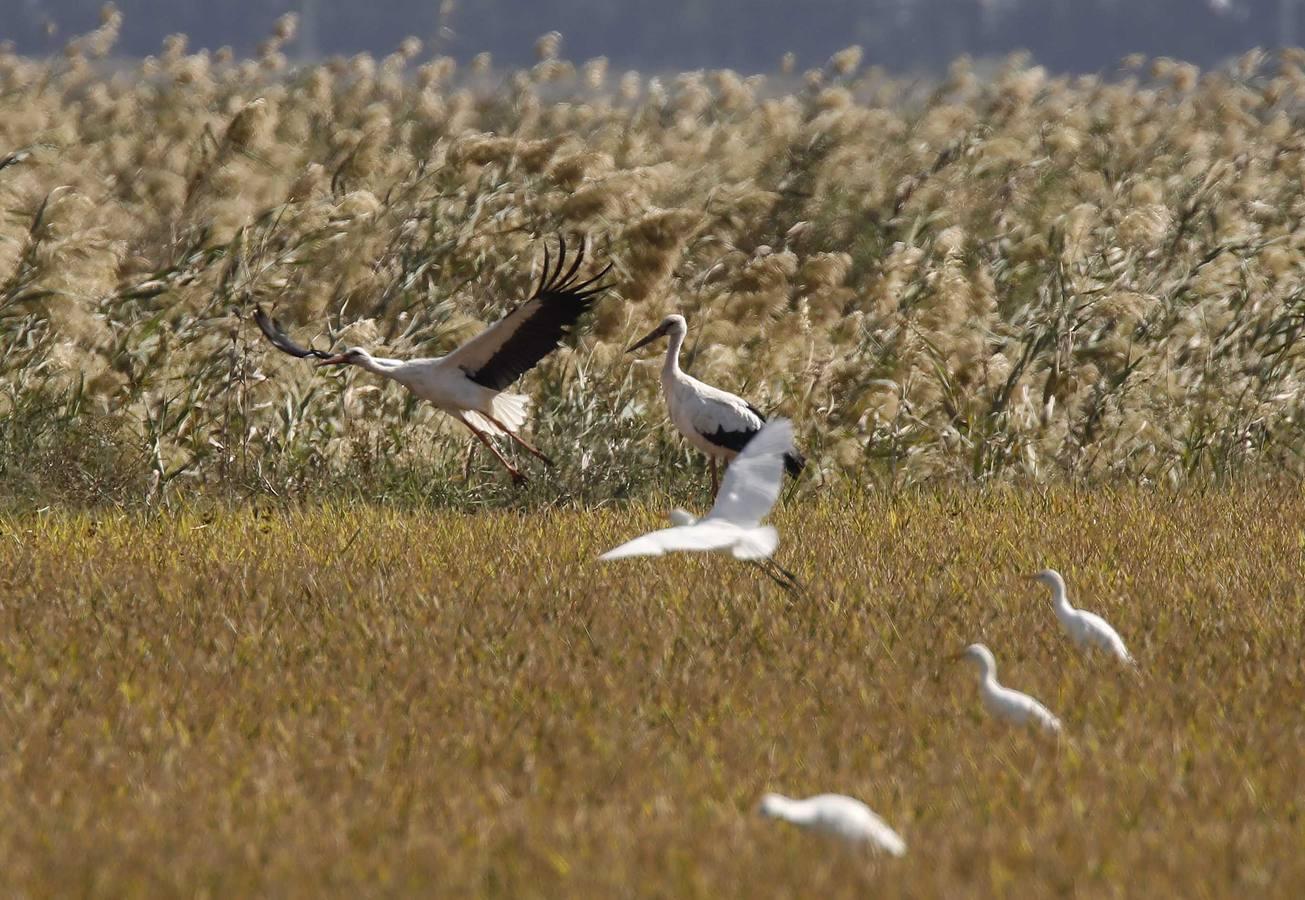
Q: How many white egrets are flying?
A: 1